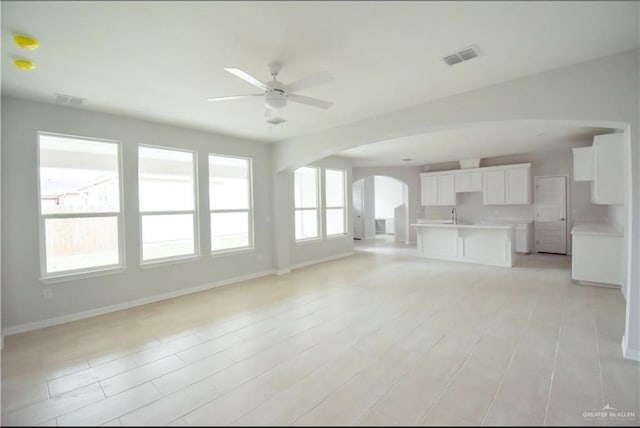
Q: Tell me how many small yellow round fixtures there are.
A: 2